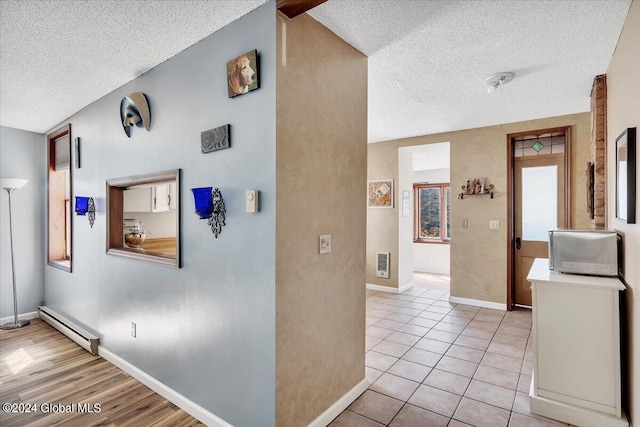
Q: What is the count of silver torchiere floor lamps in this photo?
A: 1